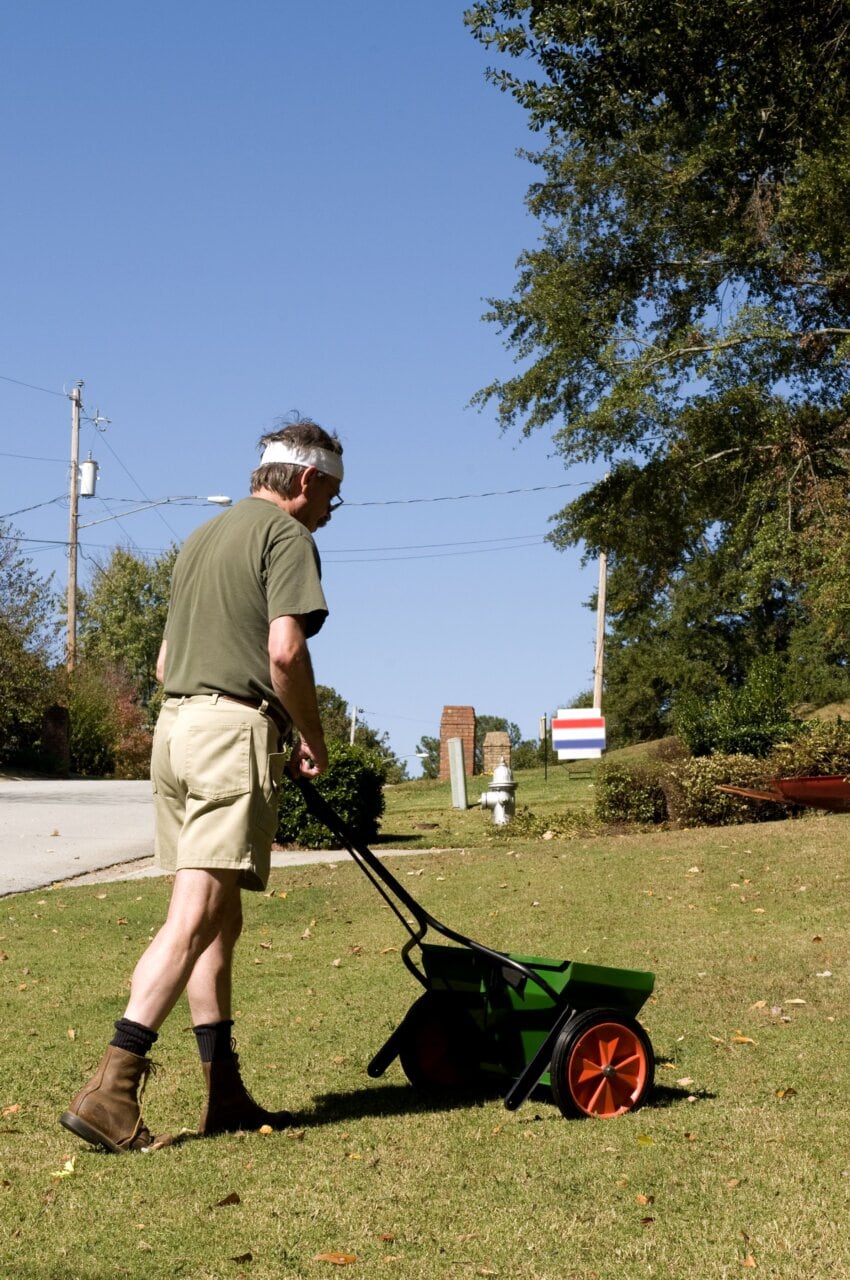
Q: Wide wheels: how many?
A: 2